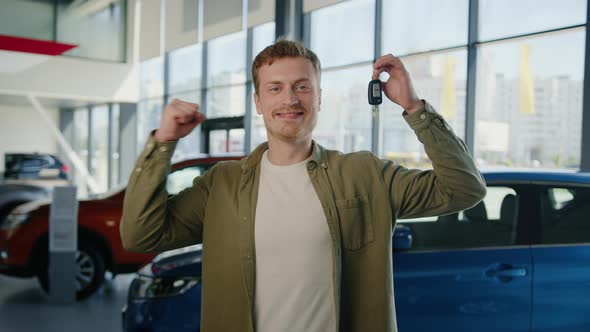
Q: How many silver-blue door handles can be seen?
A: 1